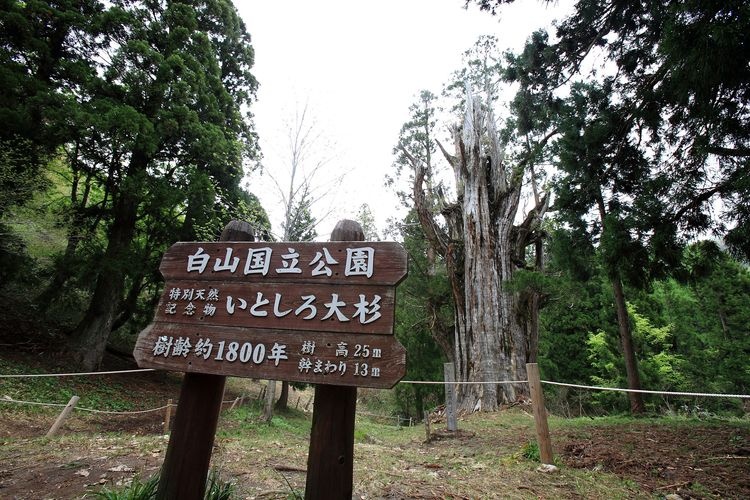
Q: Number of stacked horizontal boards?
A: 3